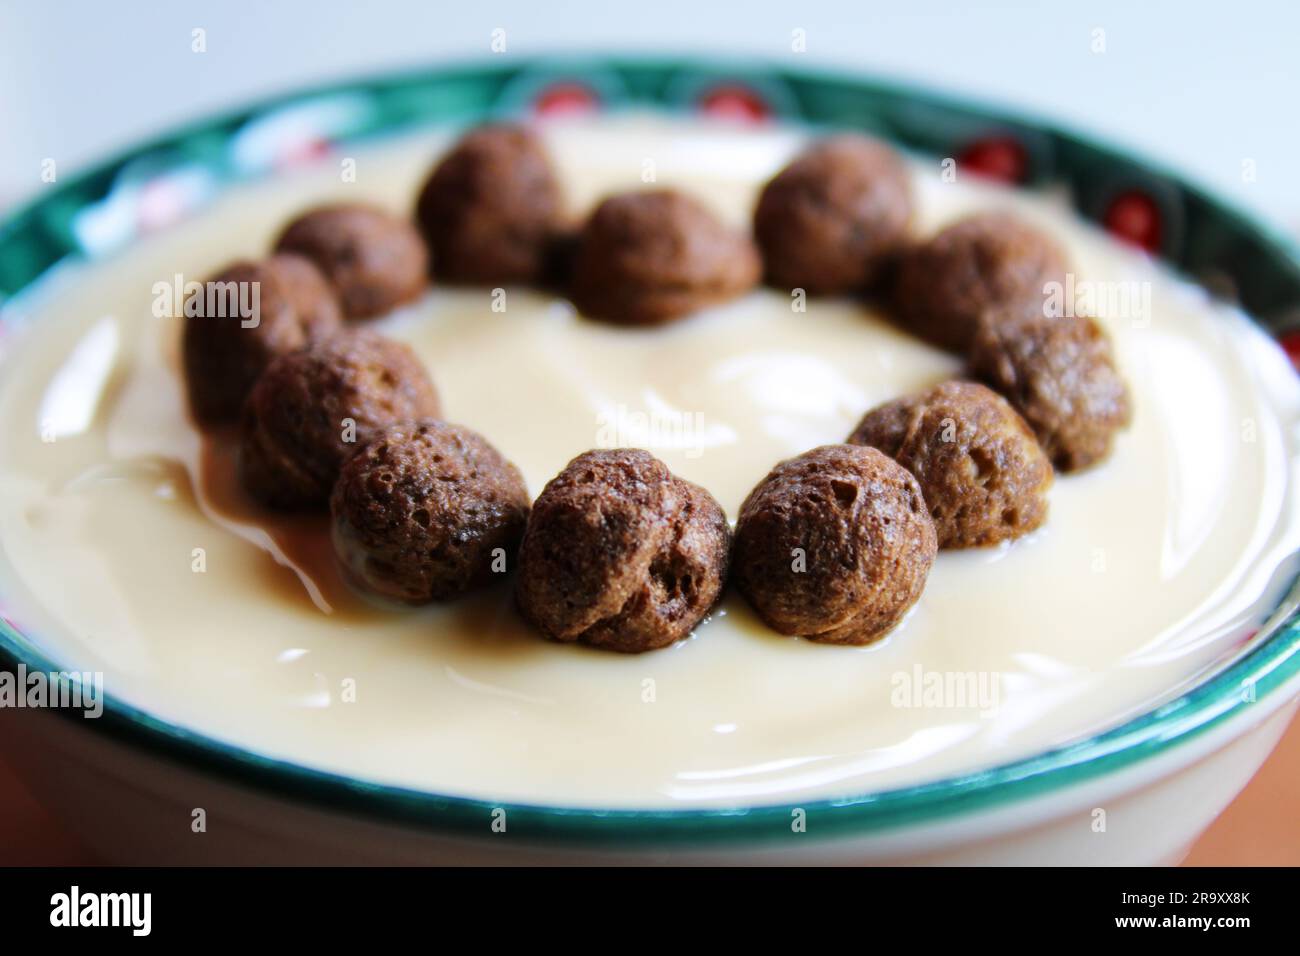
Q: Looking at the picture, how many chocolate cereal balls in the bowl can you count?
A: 12